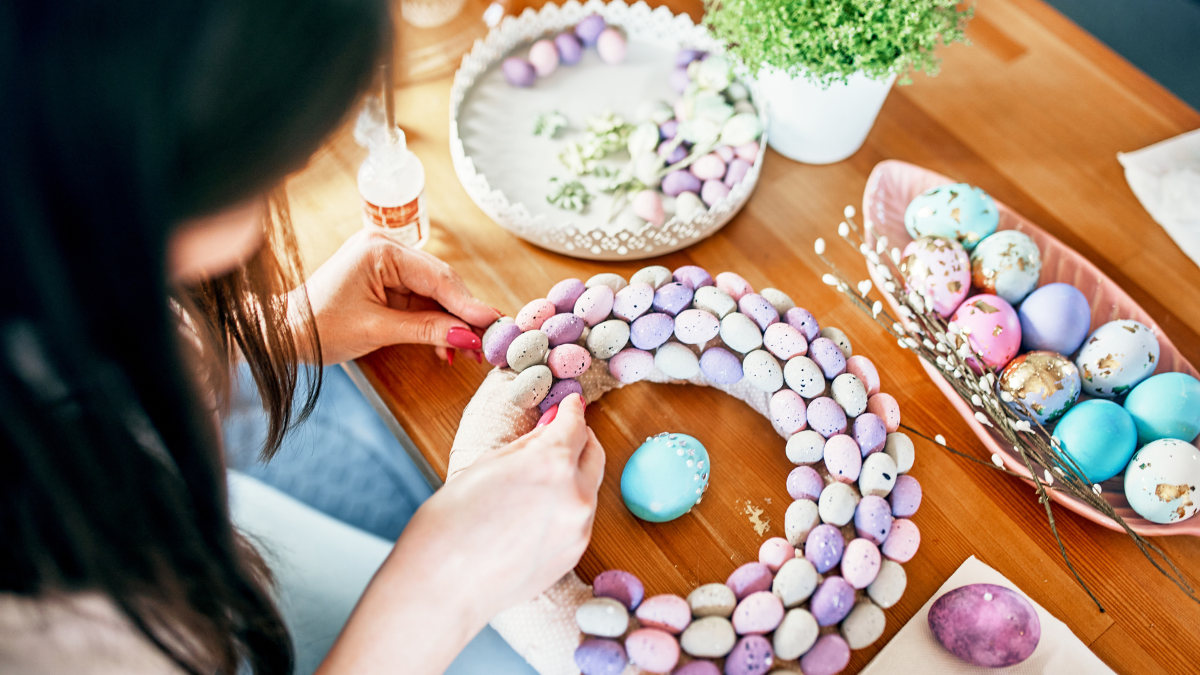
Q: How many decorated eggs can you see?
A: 12